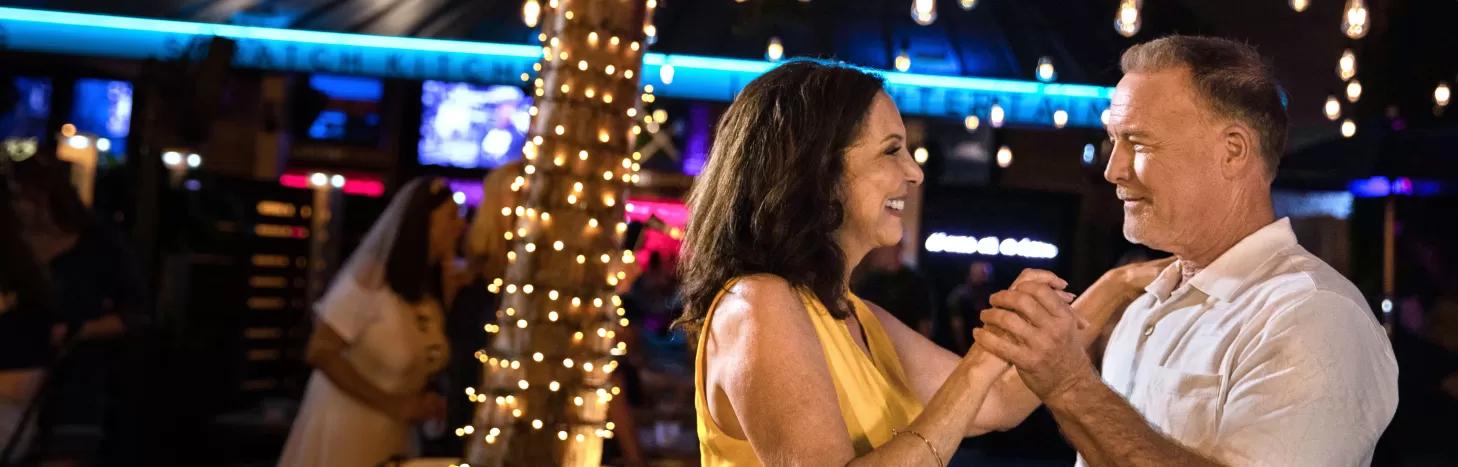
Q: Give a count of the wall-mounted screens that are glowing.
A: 4